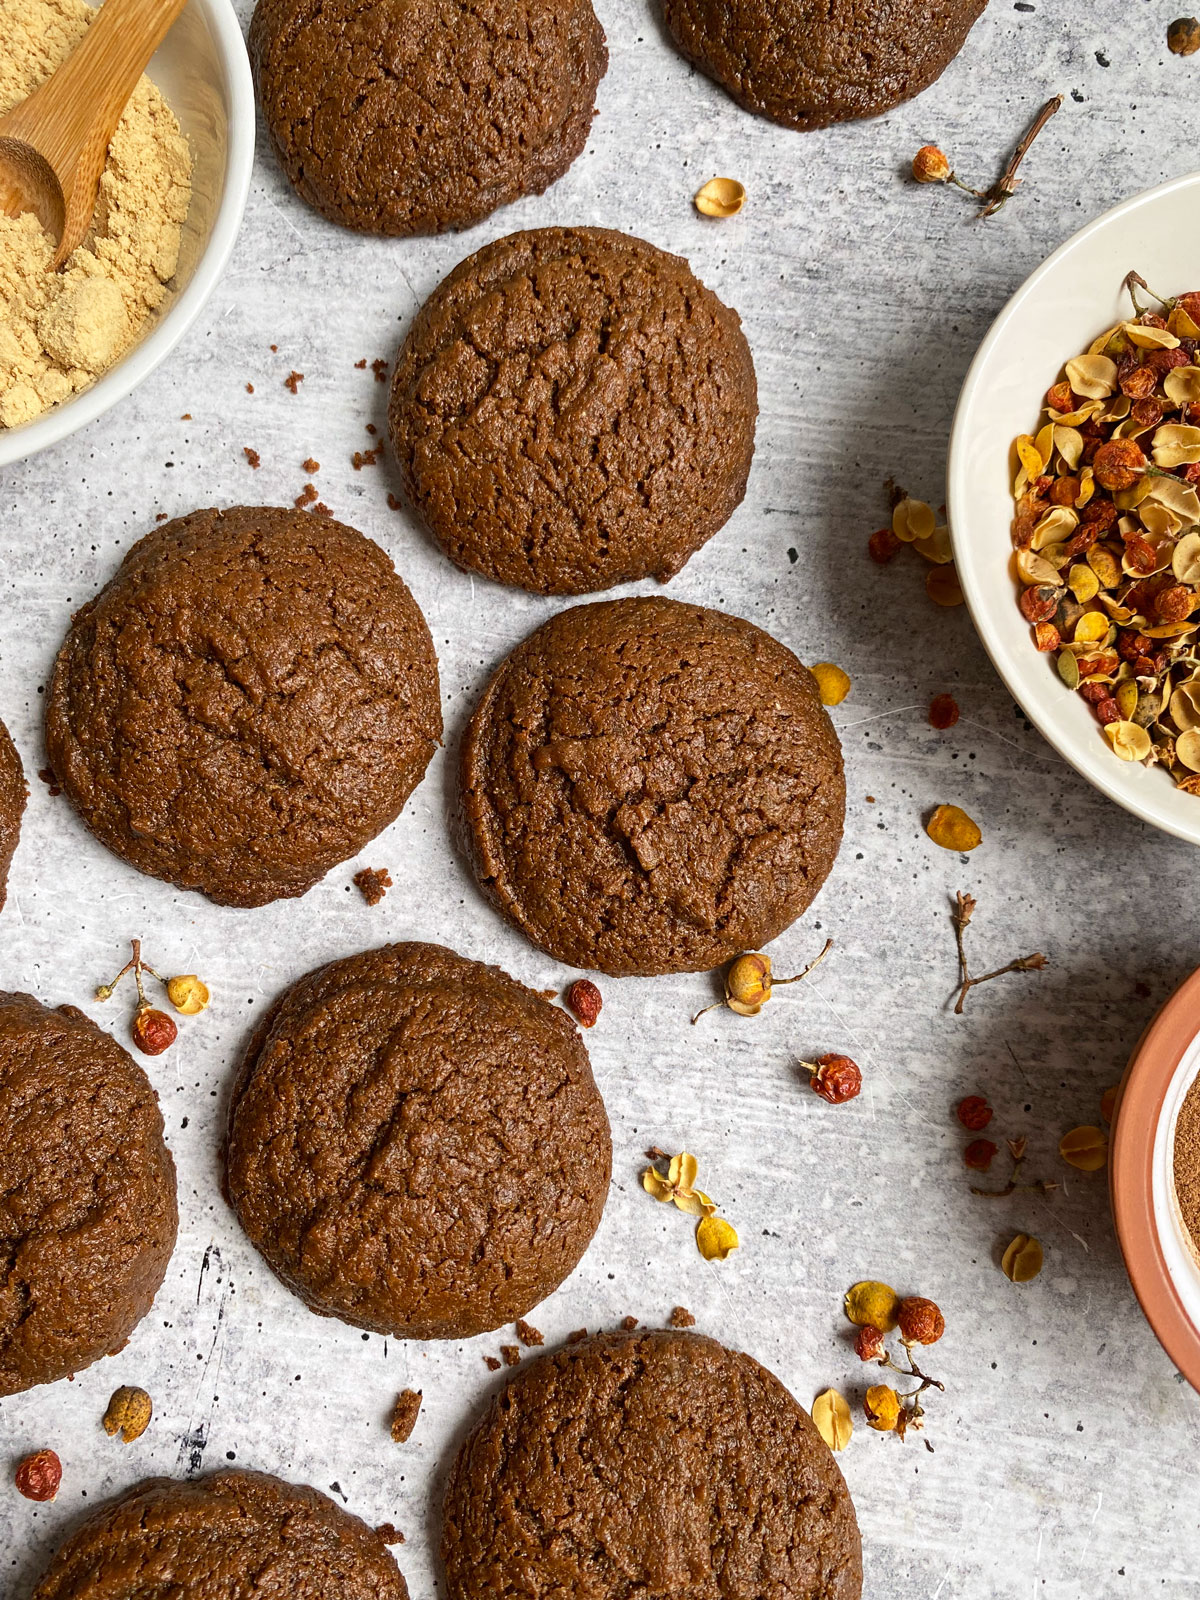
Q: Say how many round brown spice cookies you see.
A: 10